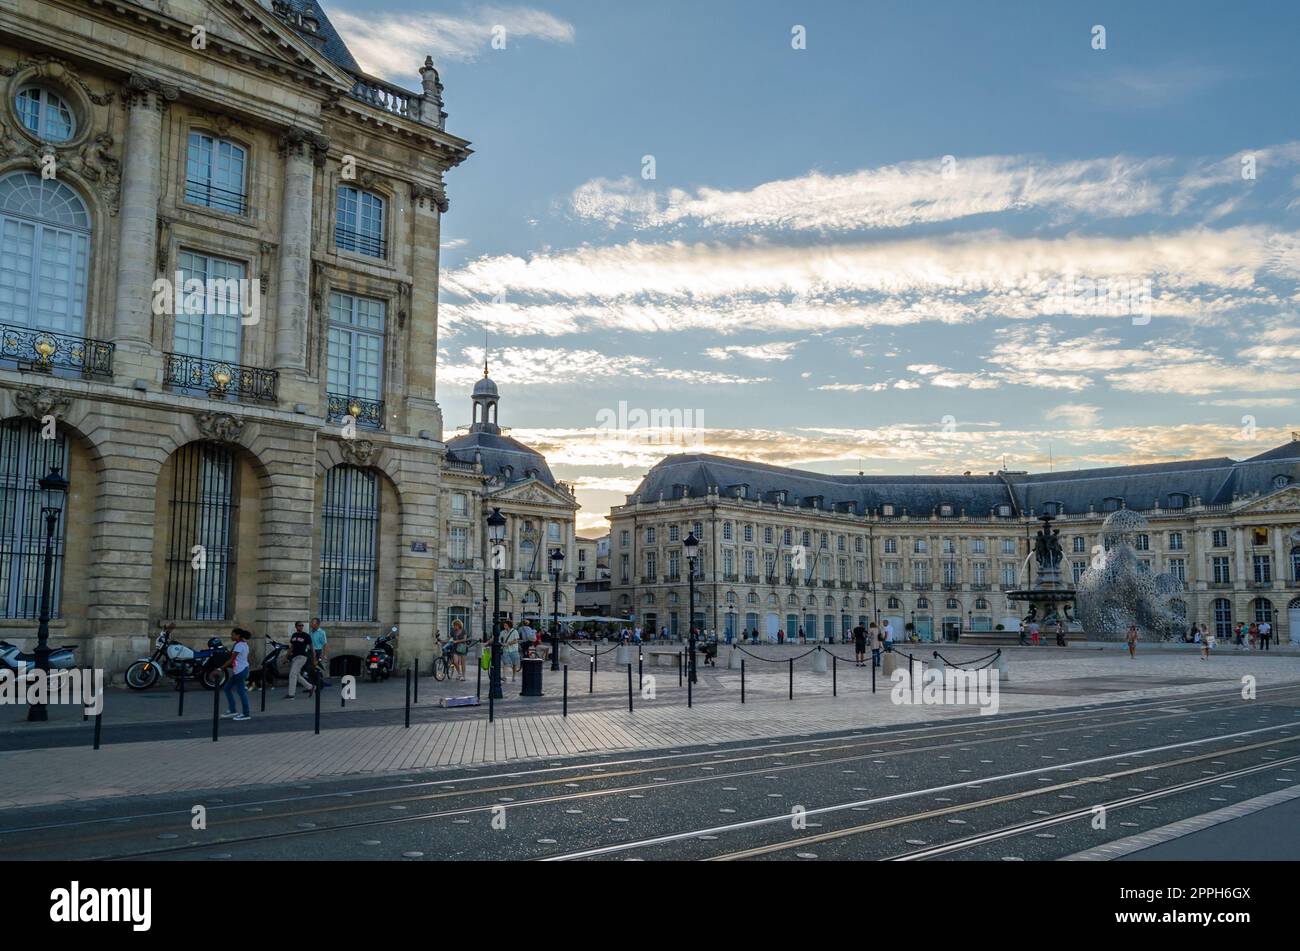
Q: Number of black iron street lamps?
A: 4